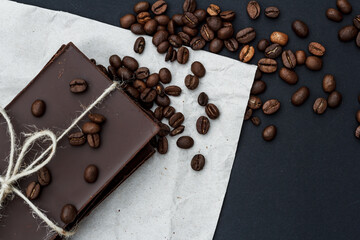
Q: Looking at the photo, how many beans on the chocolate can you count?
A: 10